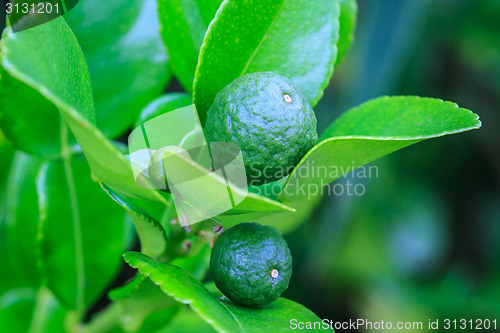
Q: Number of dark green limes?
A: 2